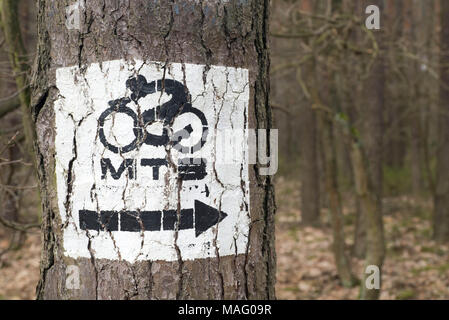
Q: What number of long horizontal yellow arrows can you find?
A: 0